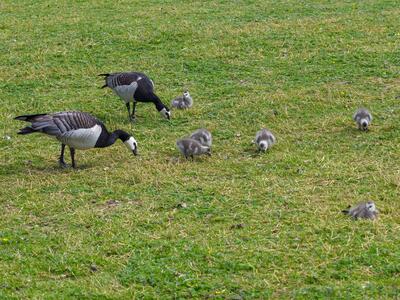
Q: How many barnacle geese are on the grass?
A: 8